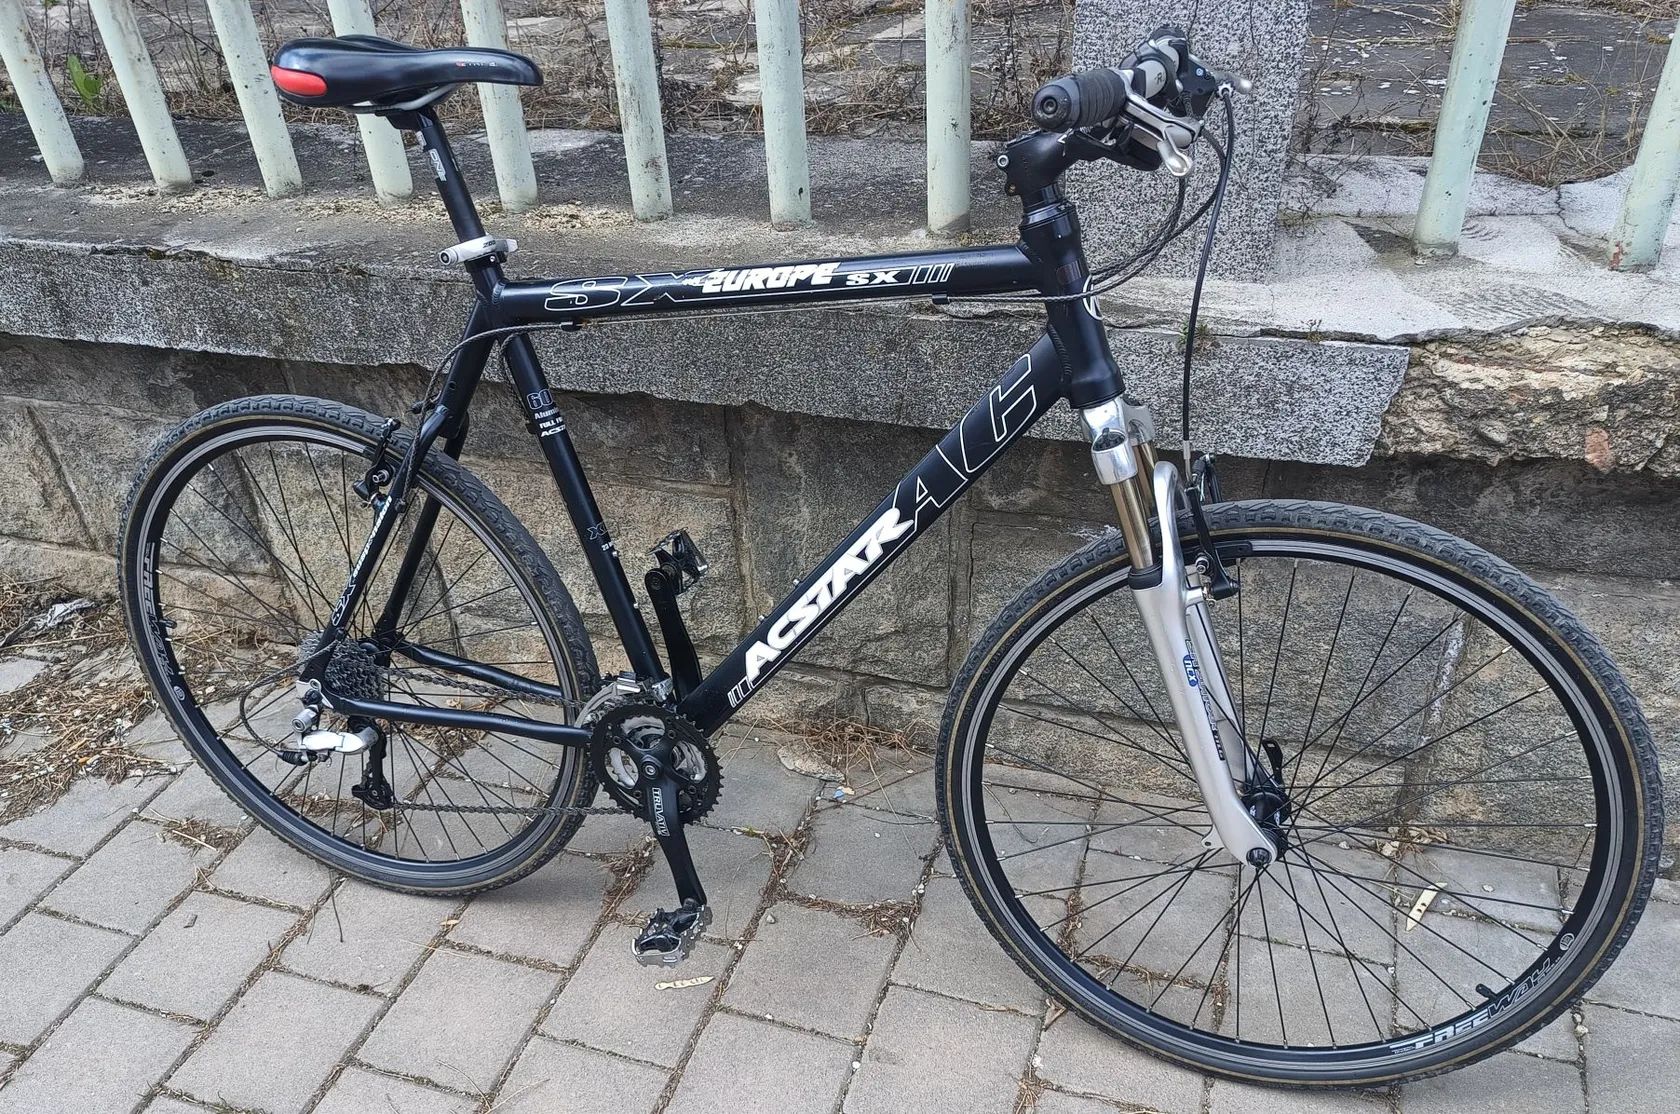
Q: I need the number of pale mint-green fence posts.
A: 10